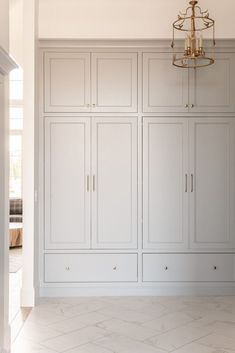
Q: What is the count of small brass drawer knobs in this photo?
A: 4